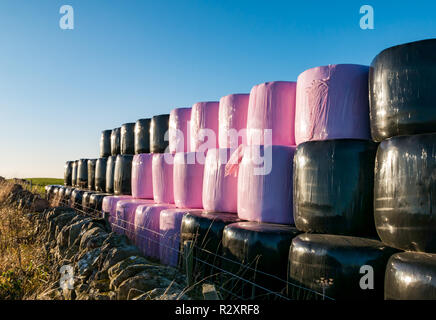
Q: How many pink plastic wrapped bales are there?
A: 14